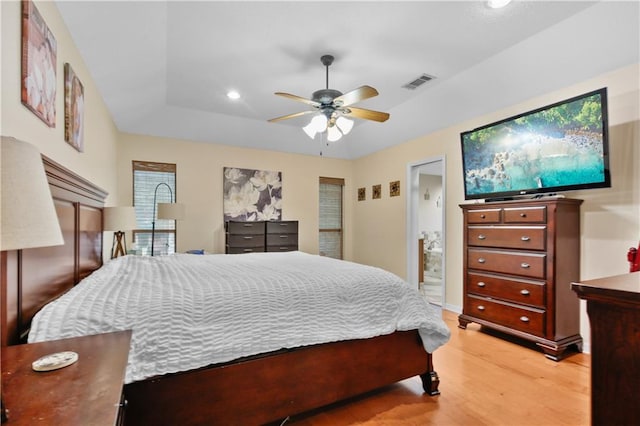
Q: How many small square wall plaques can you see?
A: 3